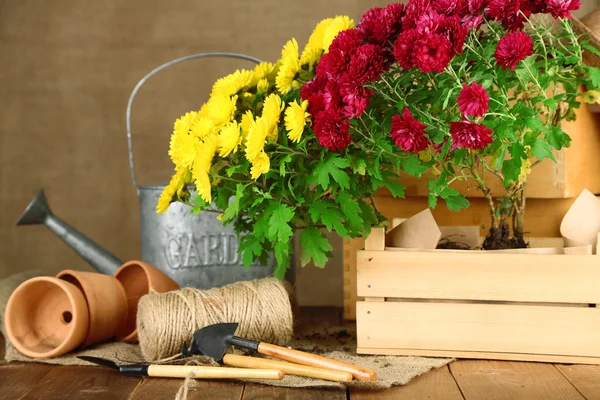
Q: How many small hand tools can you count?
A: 3